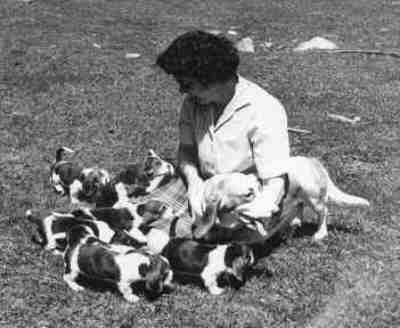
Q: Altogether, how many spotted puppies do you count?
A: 6